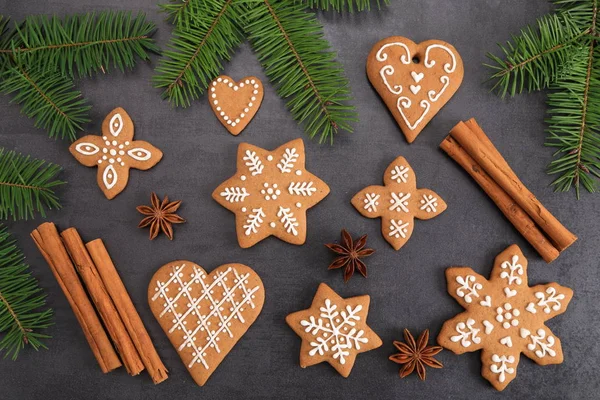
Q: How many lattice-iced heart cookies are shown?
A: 1